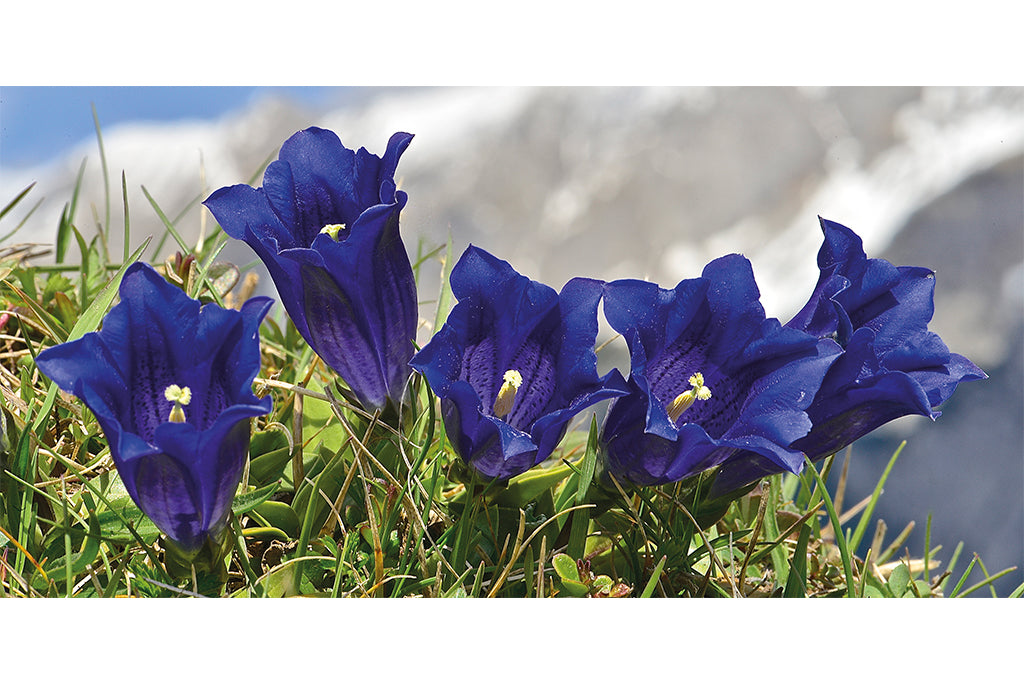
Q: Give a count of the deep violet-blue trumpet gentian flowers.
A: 5